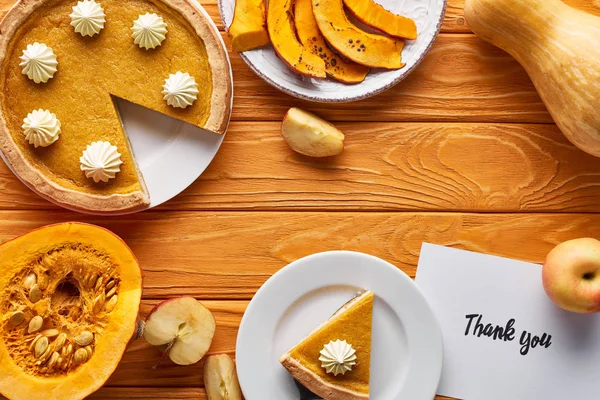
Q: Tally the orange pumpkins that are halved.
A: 1